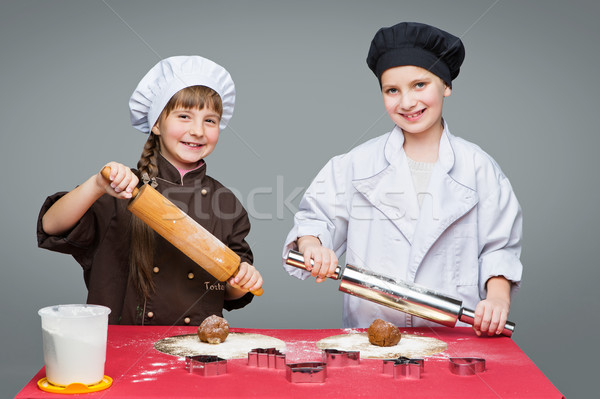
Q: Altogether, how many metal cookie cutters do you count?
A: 6